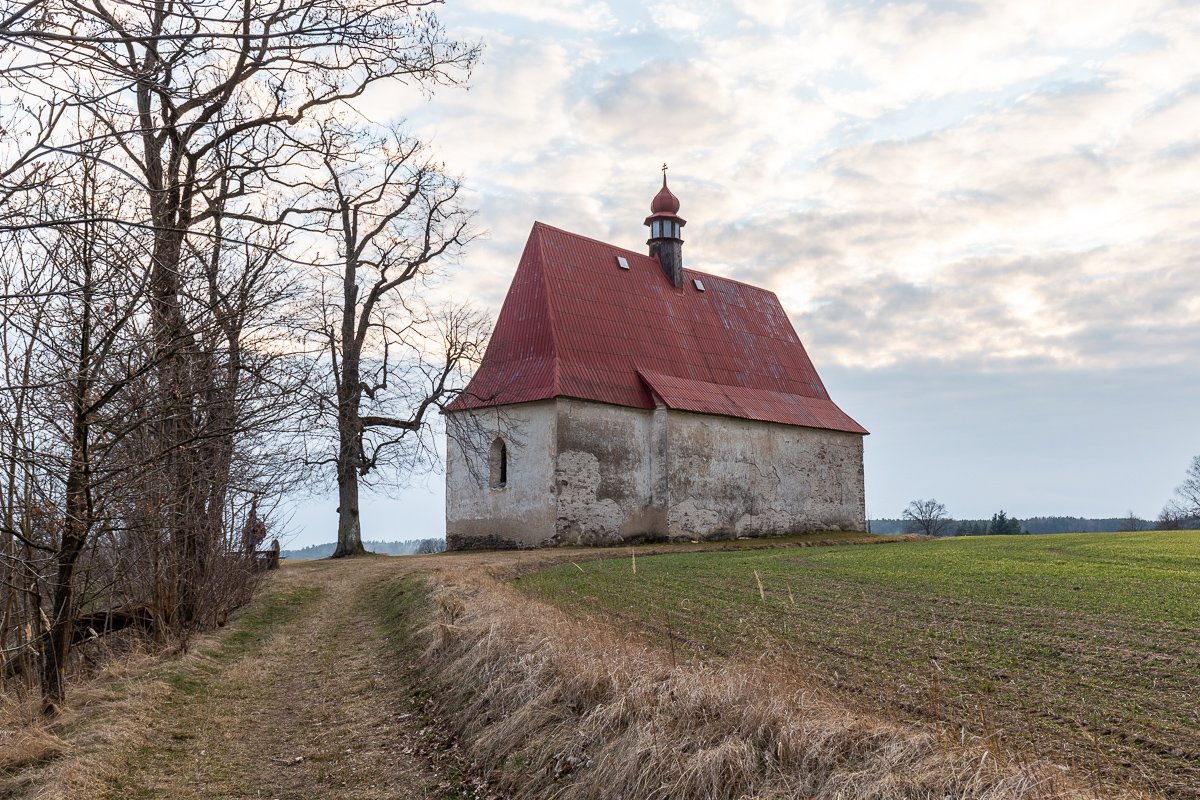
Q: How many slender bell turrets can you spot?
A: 1